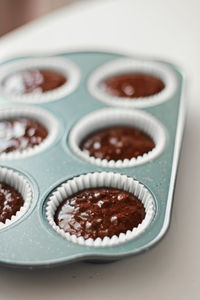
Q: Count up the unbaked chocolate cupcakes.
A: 6